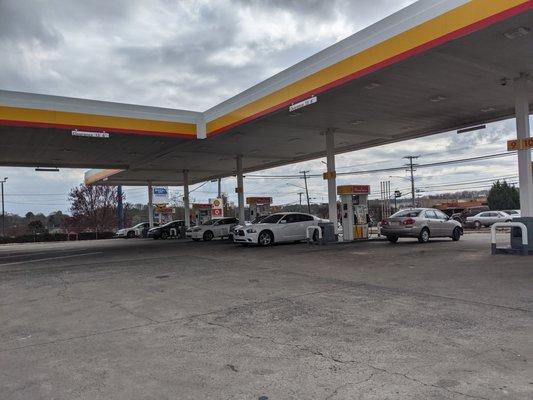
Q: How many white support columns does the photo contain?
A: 5